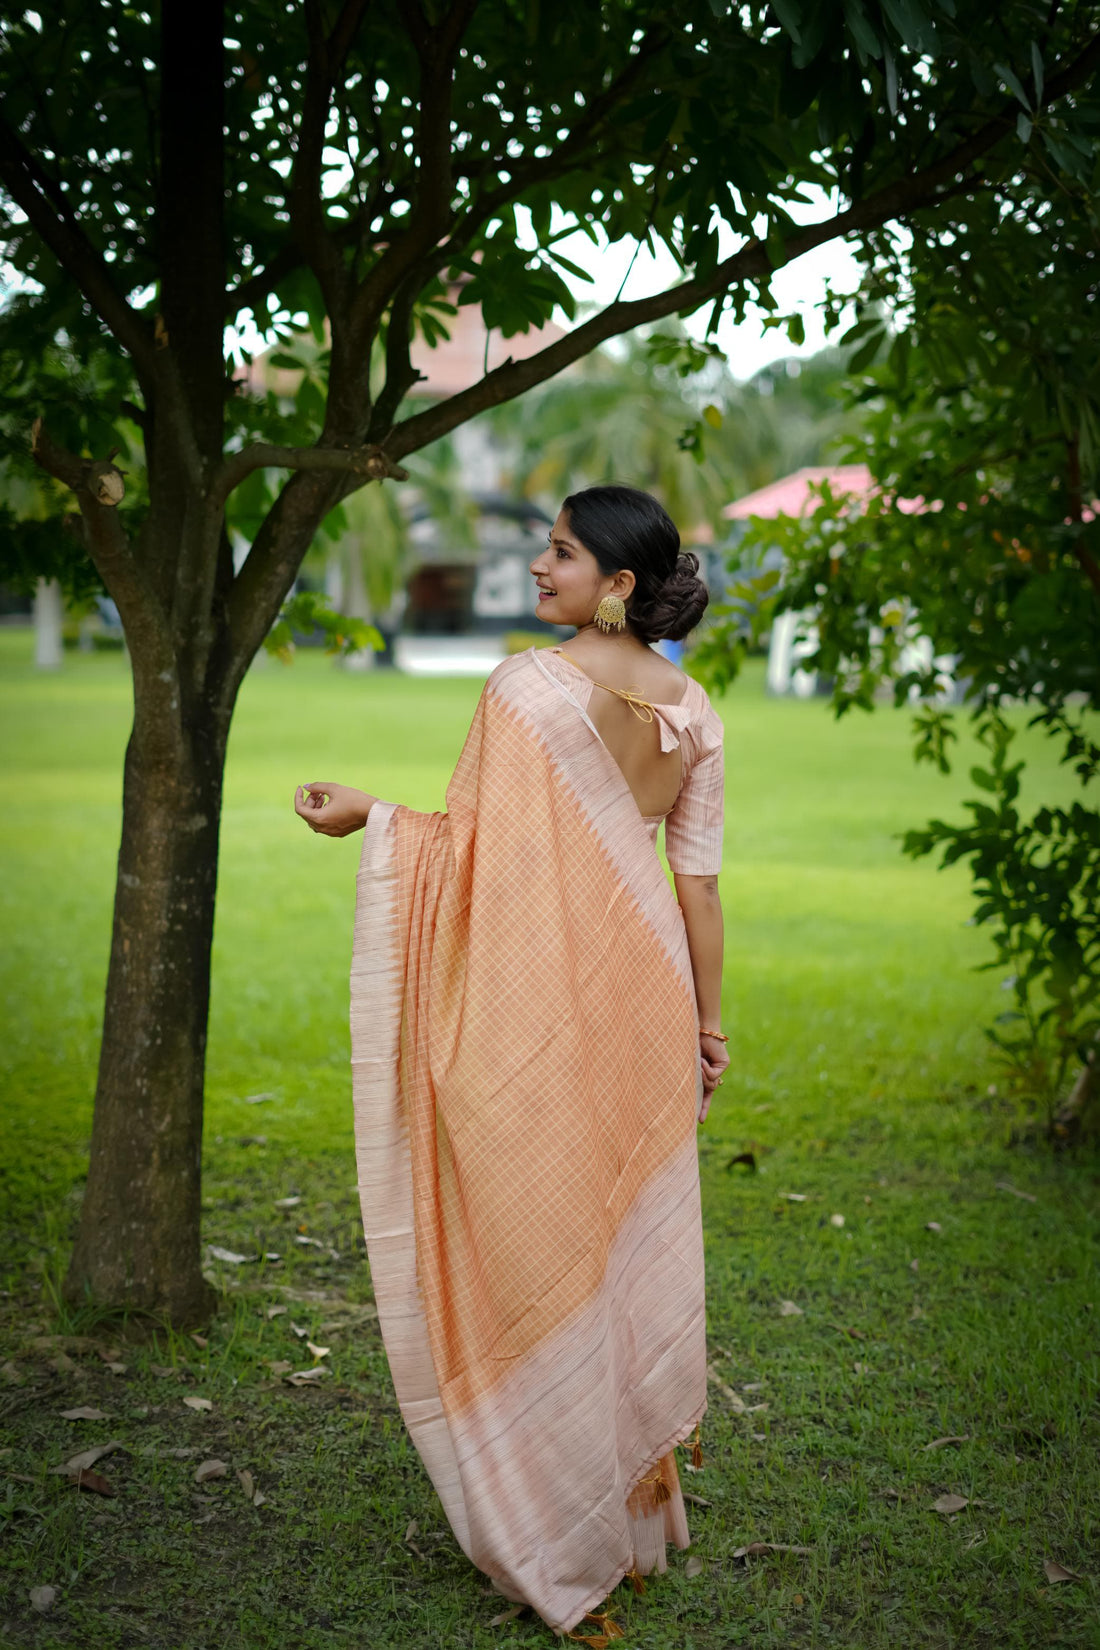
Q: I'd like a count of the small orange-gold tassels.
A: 5